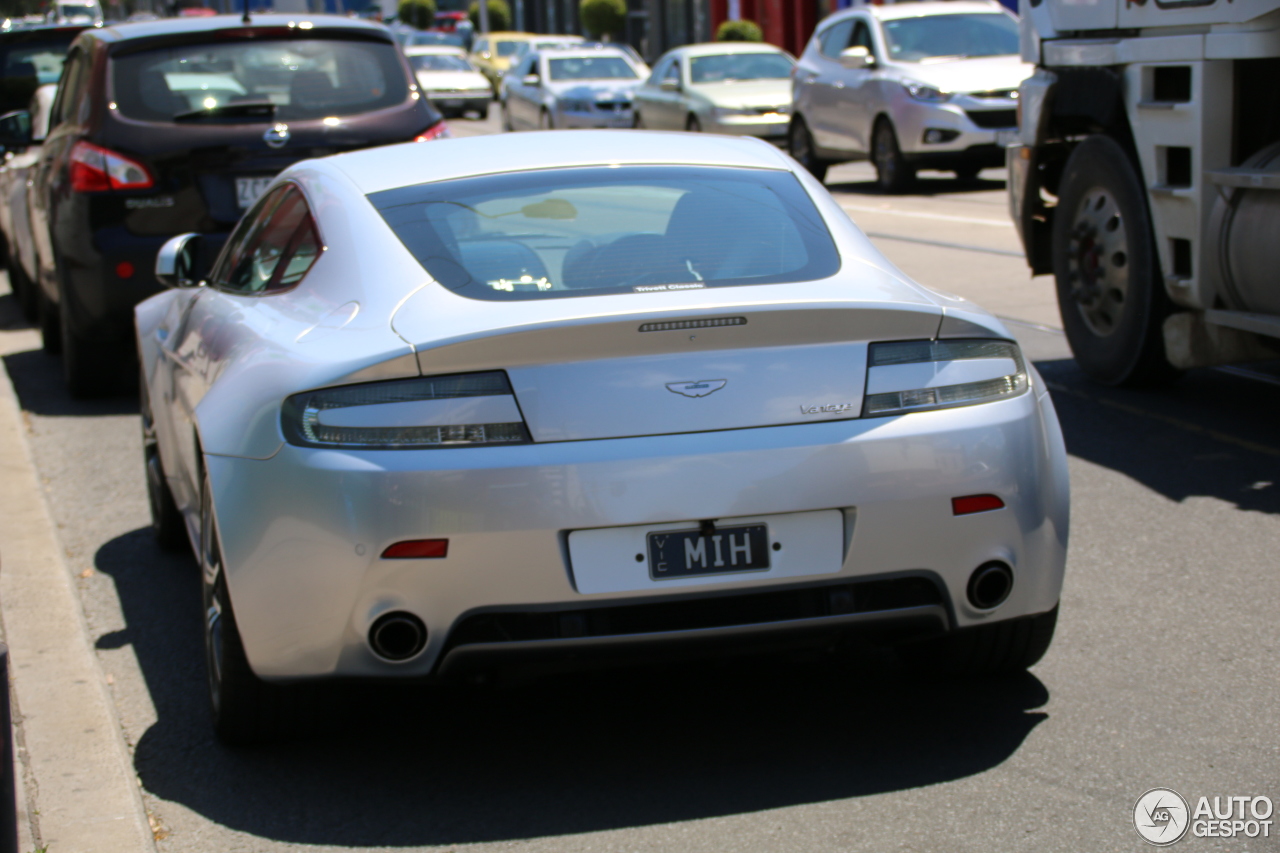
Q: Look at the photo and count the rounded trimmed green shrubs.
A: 4